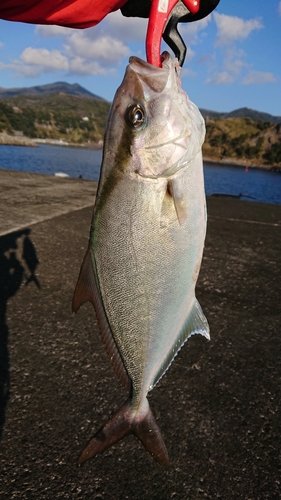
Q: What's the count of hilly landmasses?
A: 2